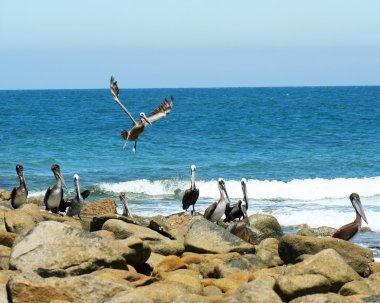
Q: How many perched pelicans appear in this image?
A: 9